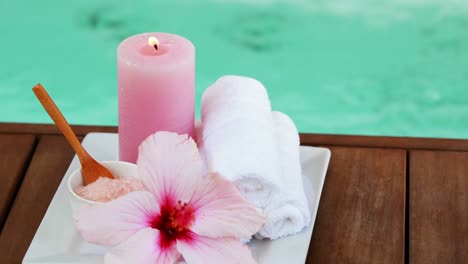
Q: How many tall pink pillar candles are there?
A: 1